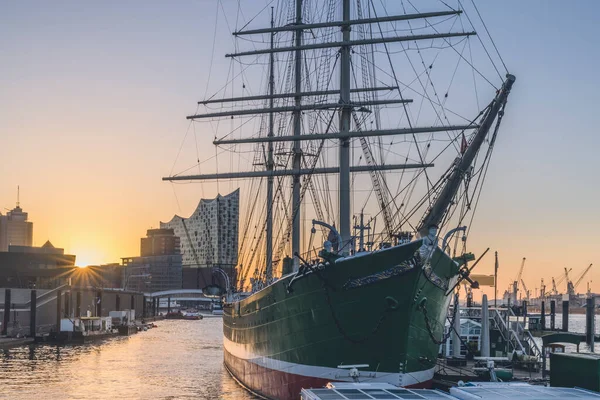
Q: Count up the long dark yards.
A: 6